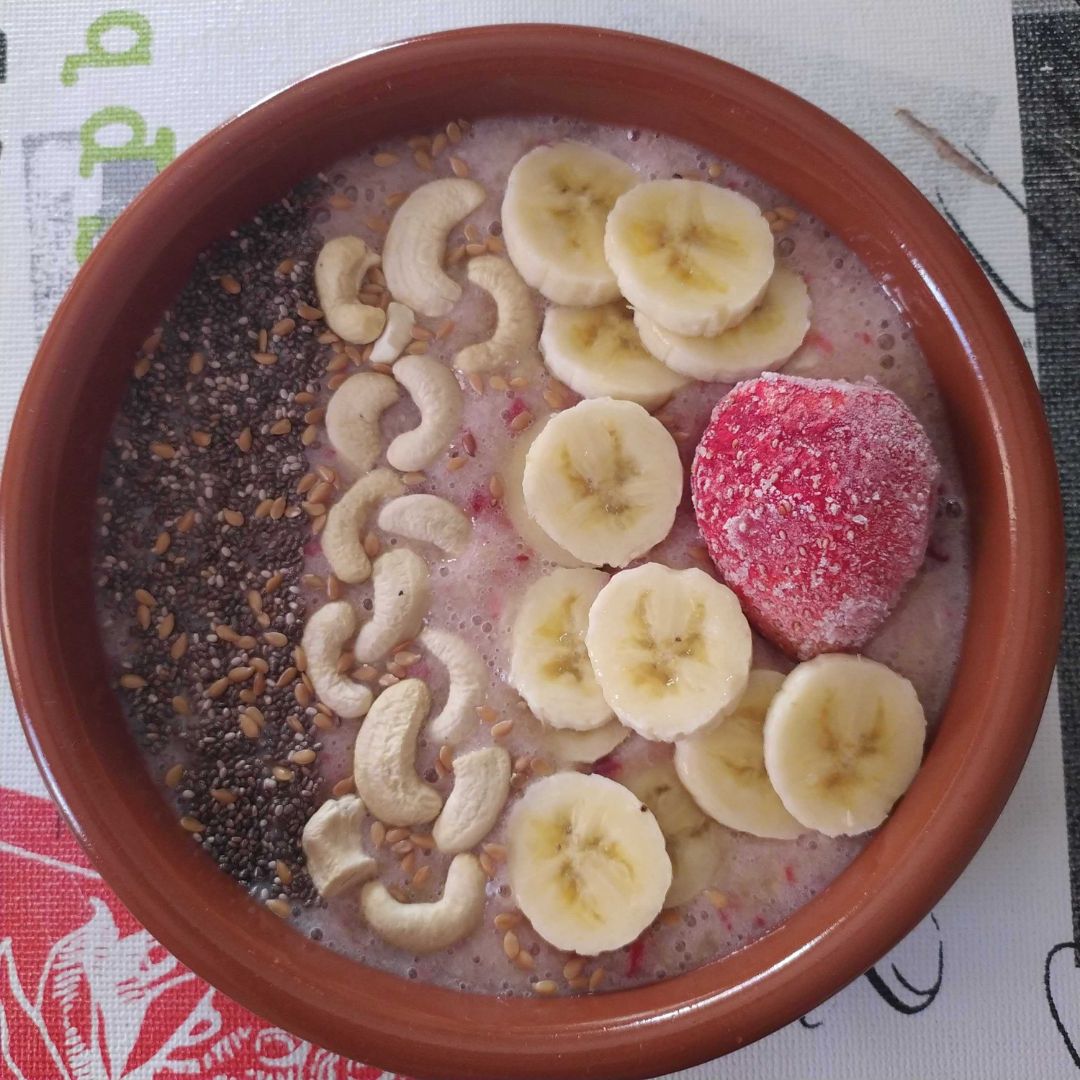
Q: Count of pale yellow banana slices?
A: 13